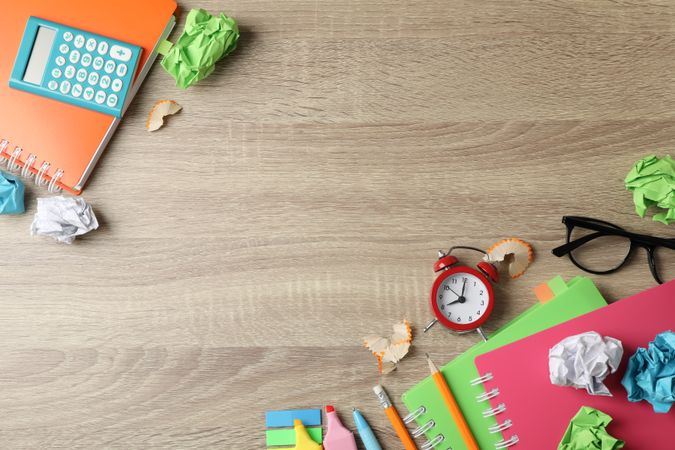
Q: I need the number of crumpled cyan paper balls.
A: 2